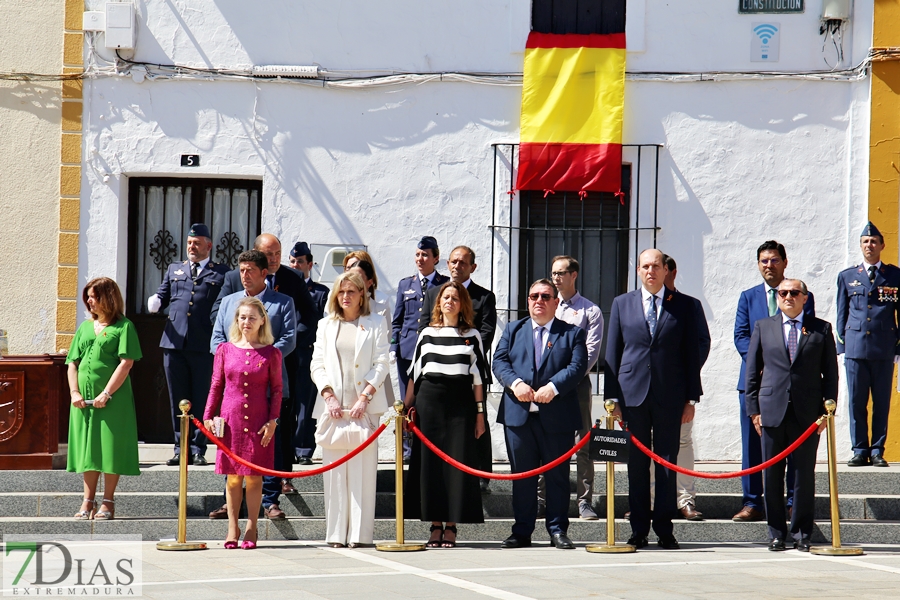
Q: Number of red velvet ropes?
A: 3